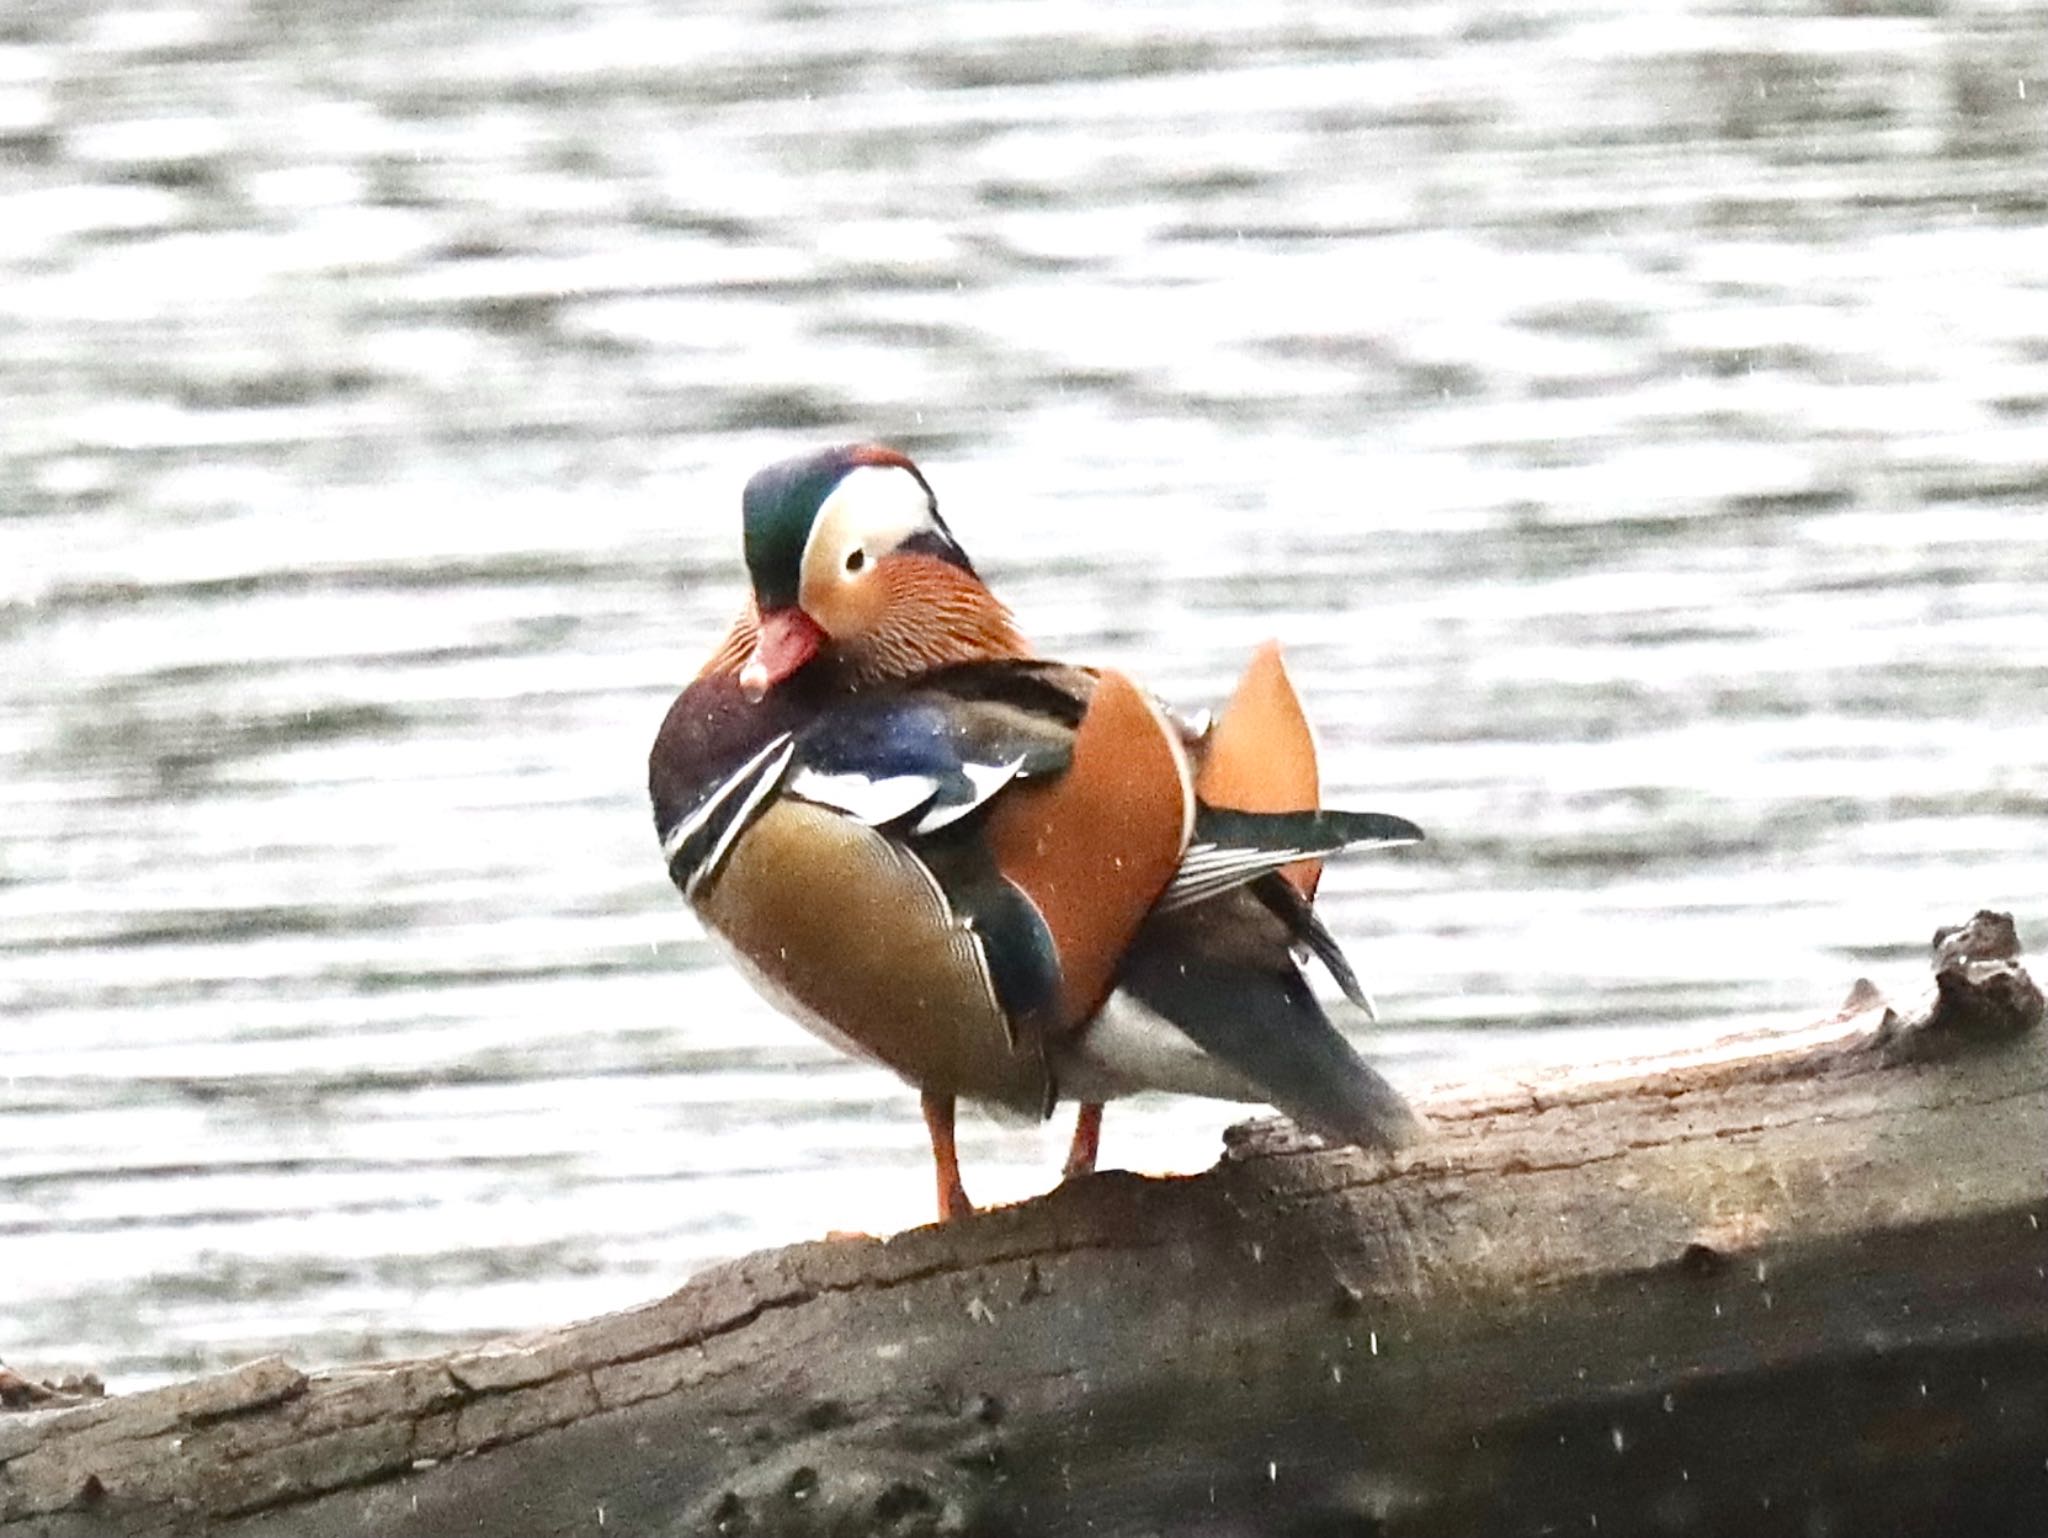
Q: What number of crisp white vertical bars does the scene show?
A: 2